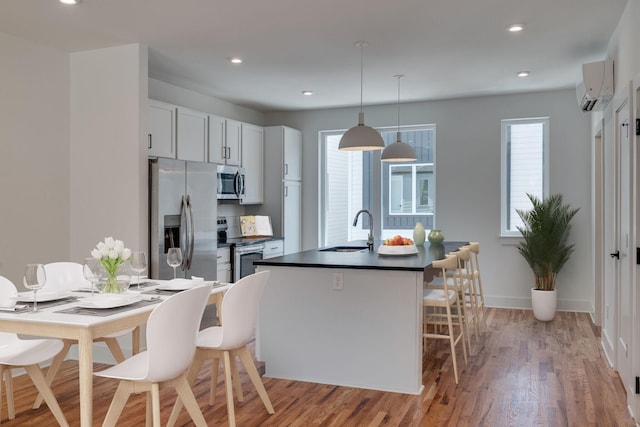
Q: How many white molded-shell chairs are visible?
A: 4